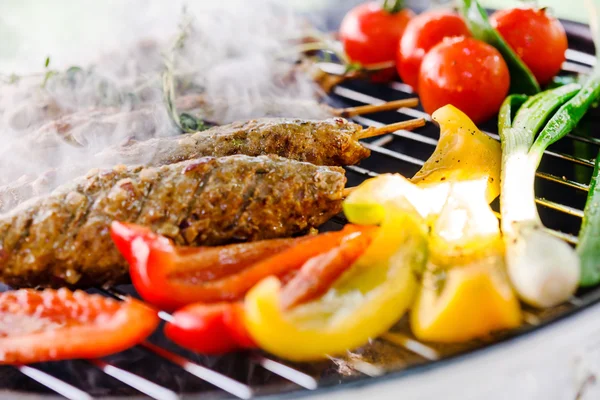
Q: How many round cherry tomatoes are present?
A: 4